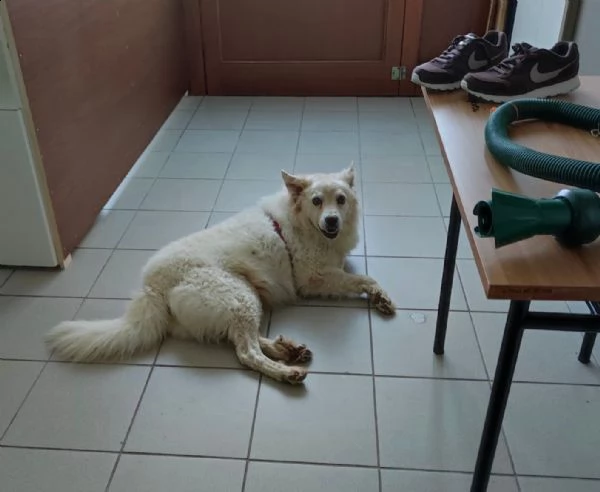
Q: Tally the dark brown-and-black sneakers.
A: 2